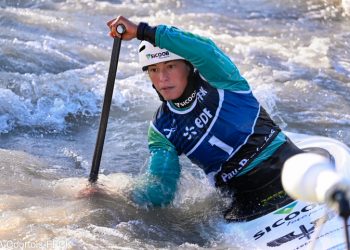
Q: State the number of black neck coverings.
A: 1